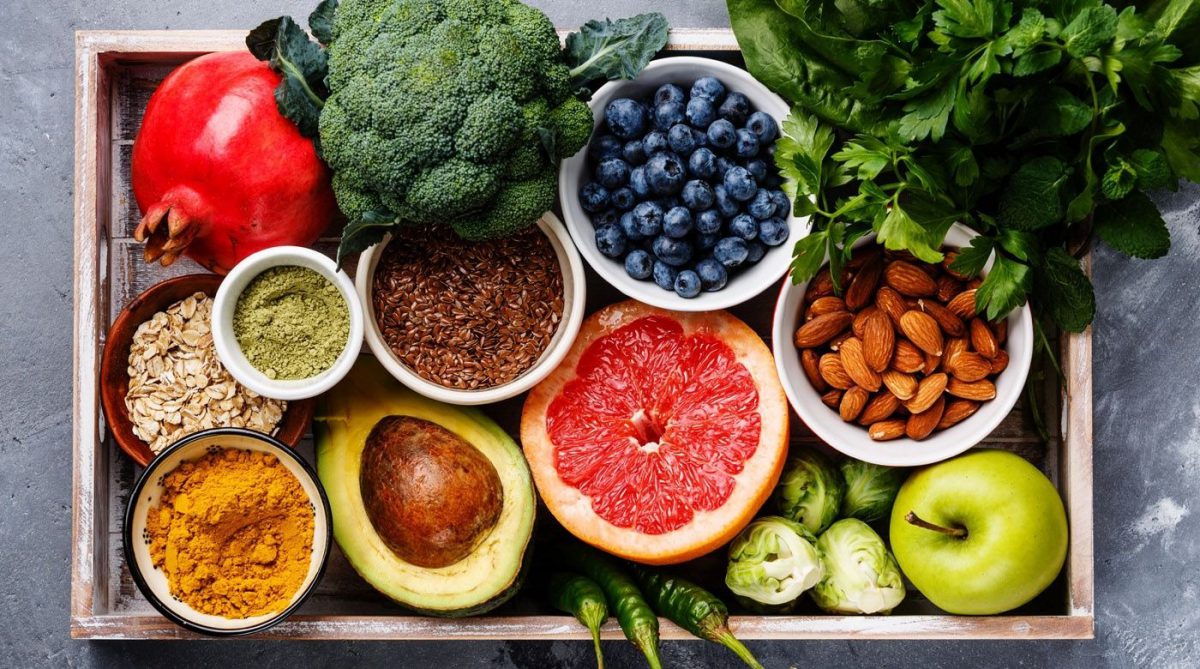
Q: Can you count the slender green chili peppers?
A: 3